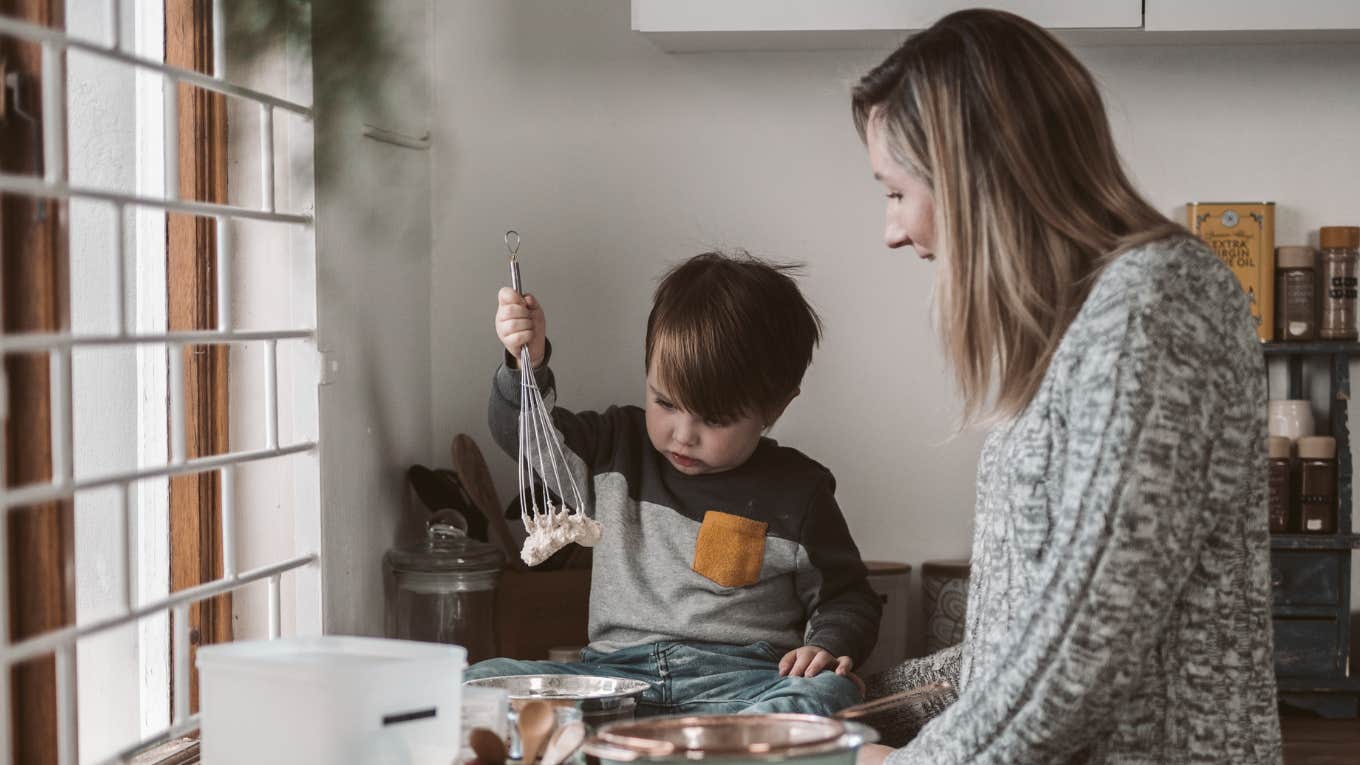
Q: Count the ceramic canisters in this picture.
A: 2